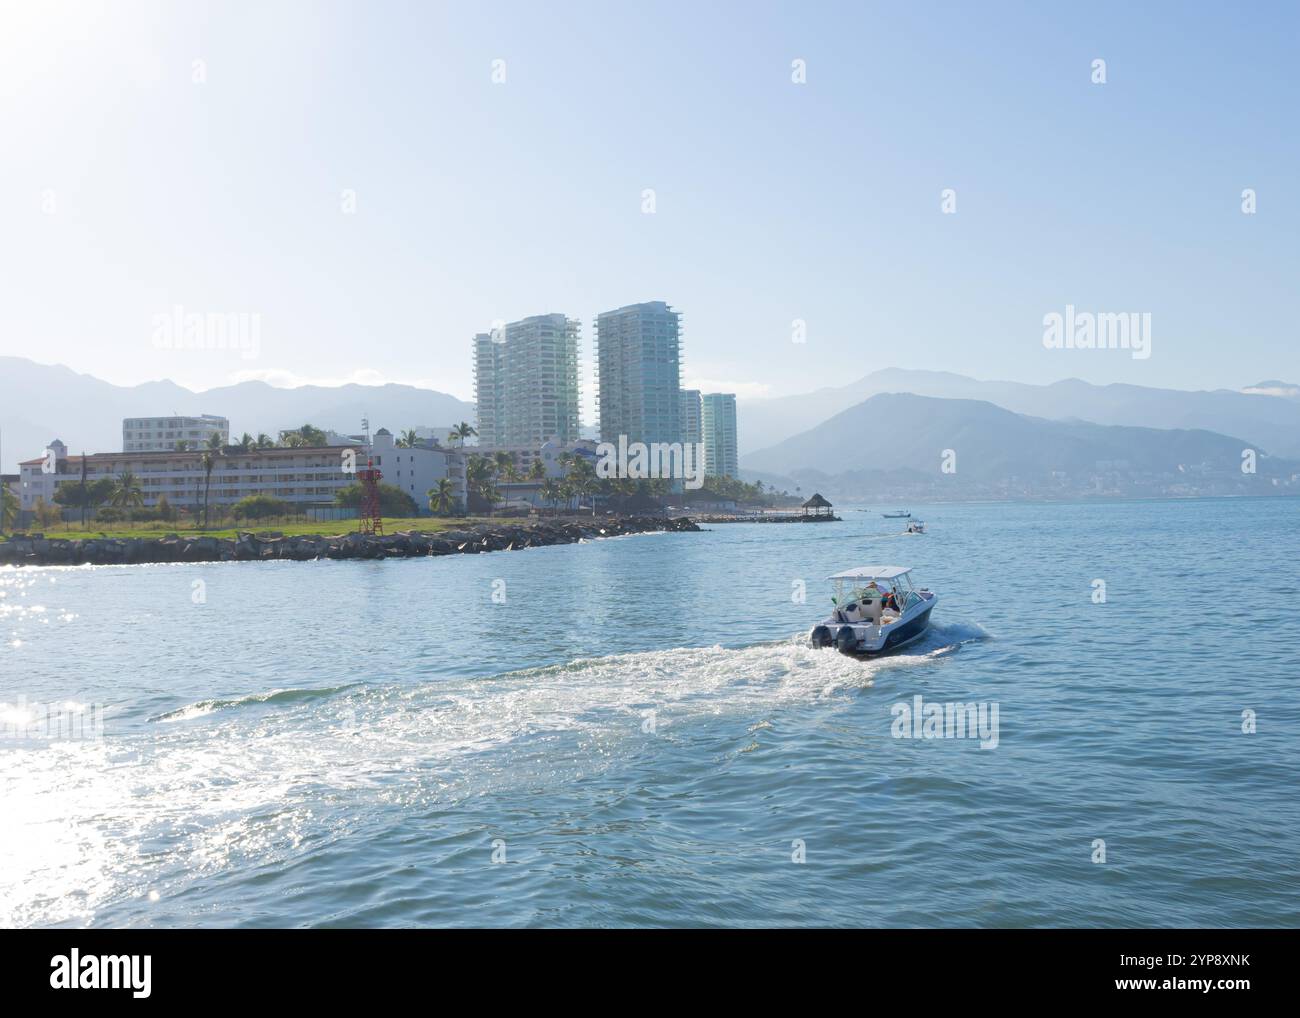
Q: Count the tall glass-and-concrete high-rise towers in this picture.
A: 4